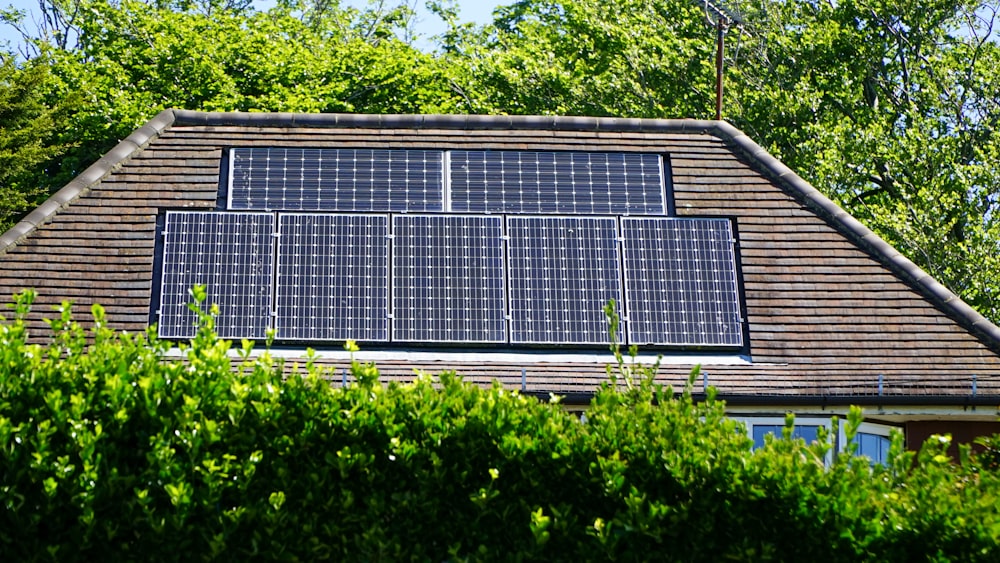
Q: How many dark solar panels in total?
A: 7